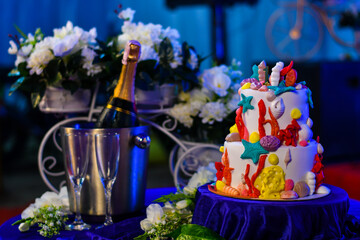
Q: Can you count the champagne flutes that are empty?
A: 2